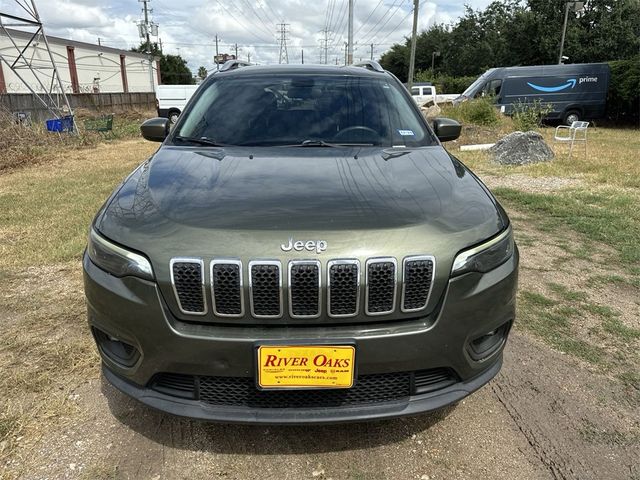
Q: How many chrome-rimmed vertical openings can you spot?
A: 7